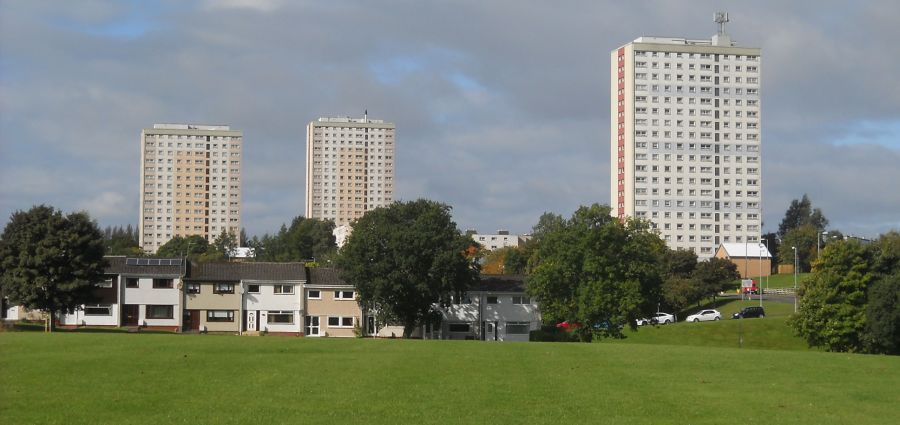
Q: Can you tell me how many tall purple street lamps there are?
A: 0